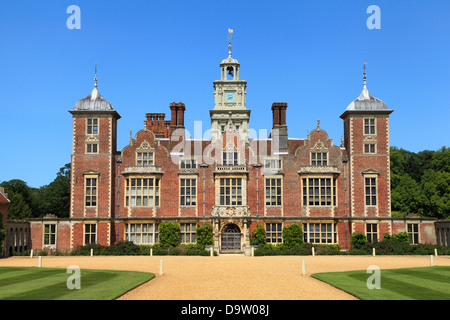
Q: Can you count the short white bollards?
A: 12